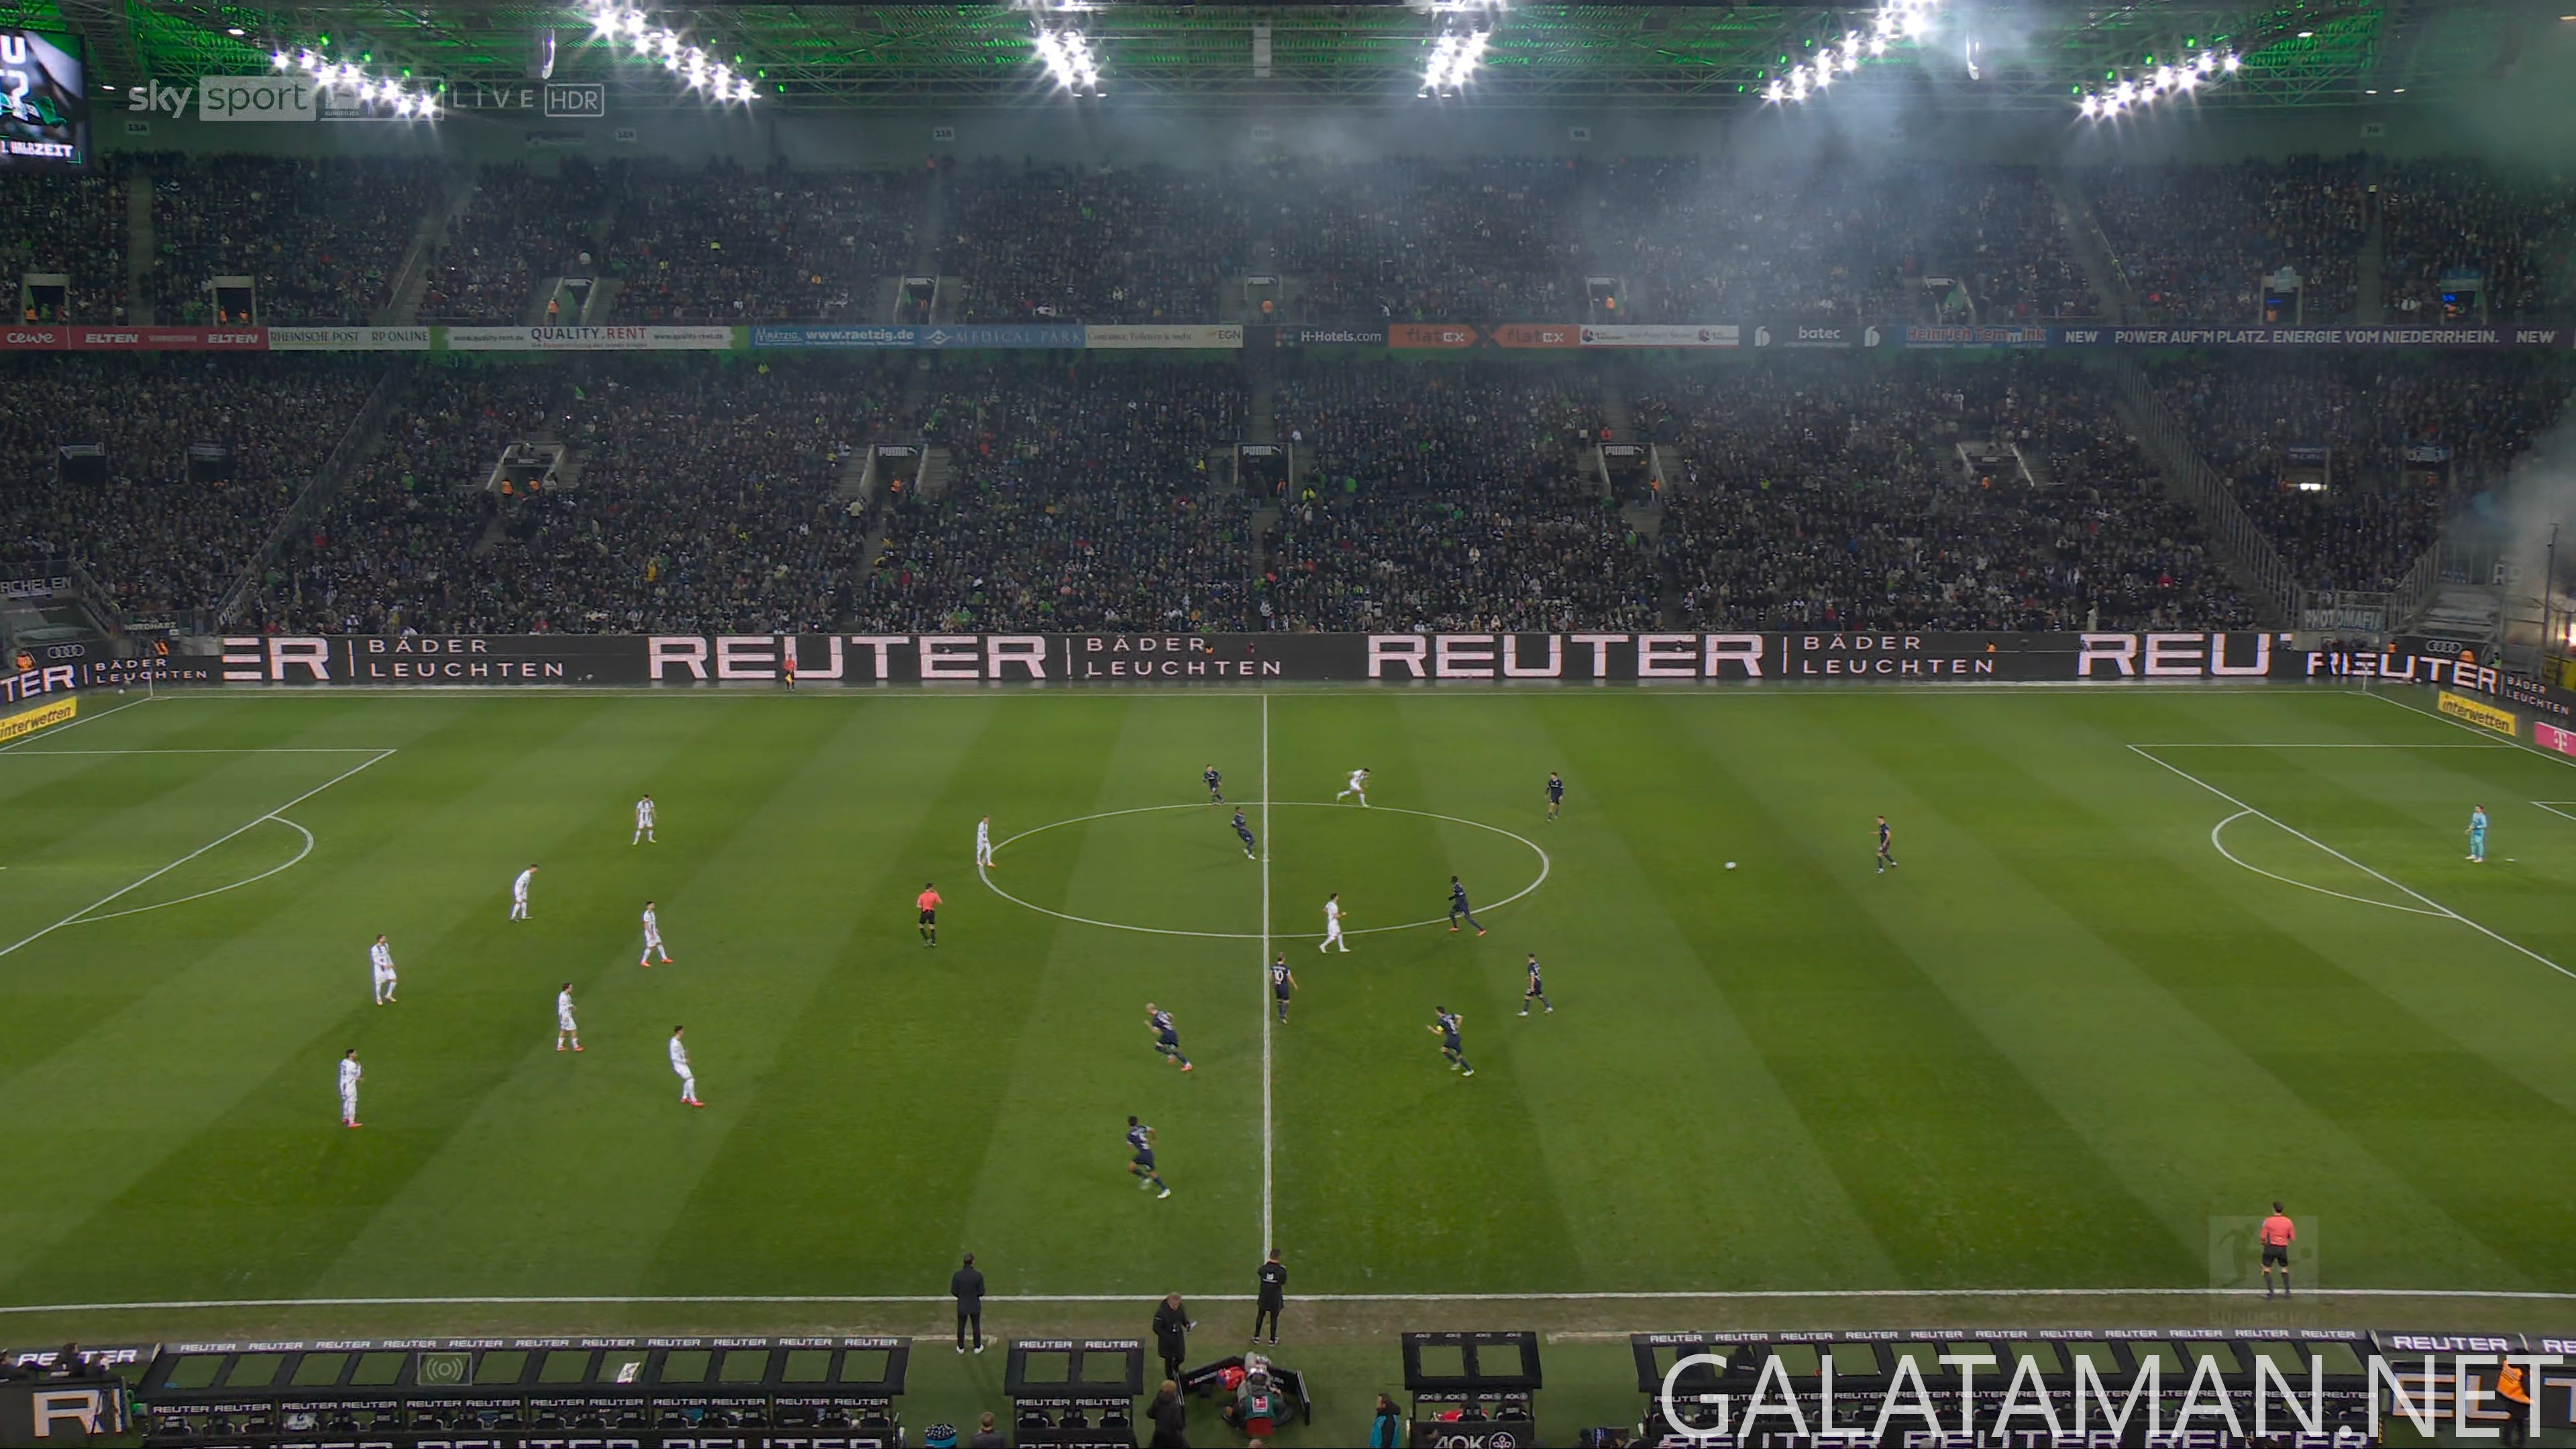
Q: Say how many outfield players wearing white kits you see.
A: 10